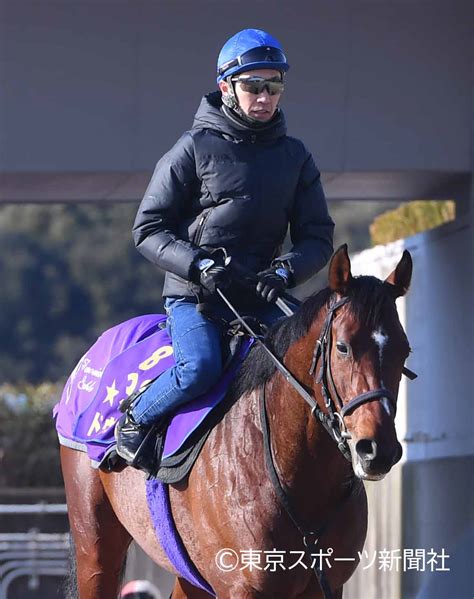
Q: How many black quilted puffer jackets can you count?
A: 1